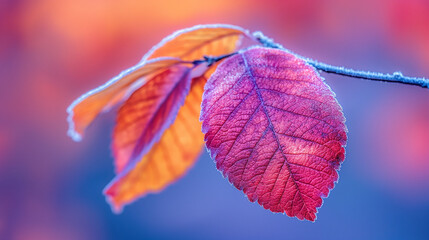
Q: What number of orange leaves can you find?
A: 3